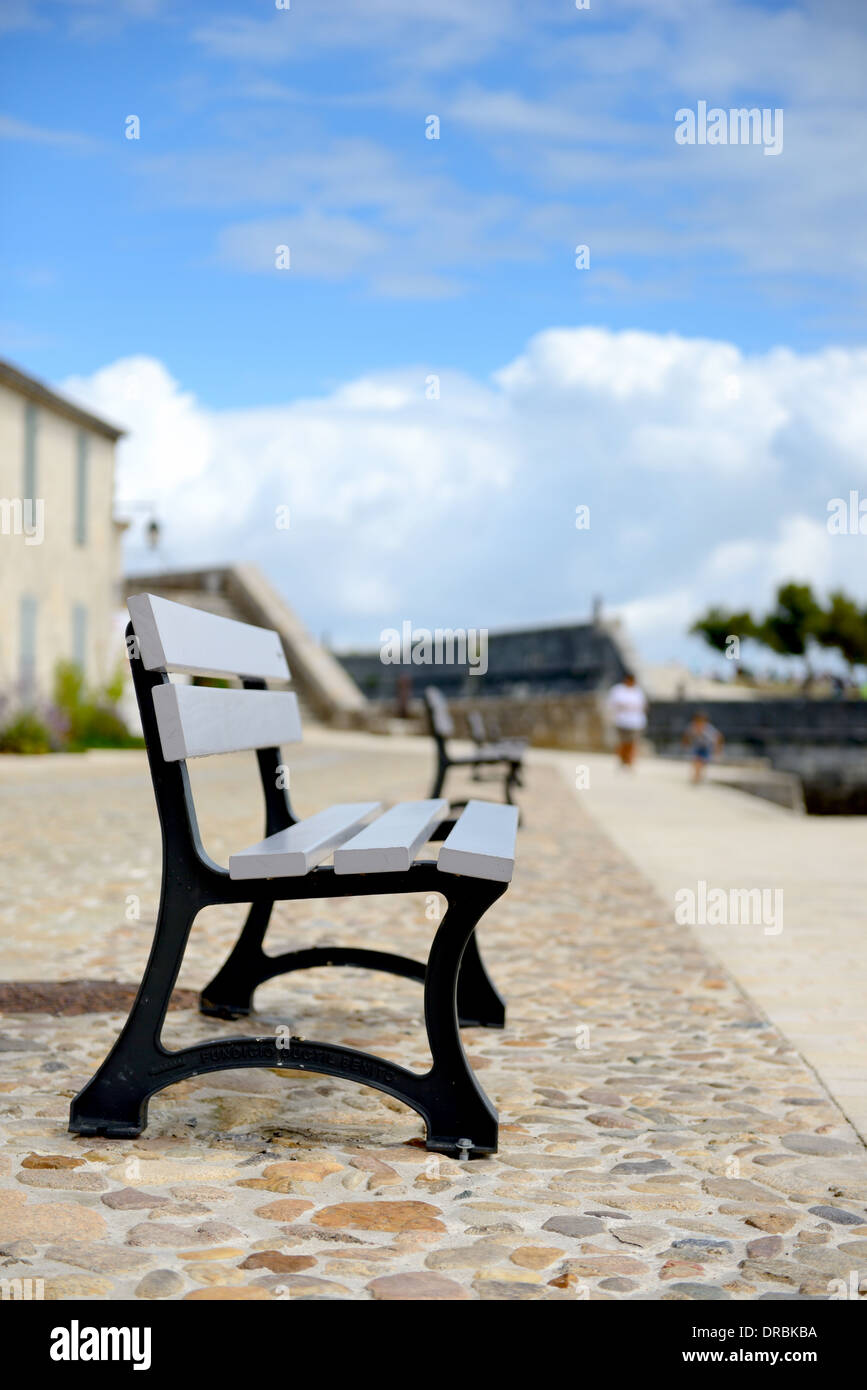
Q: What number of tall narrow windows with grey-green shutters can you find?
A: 4